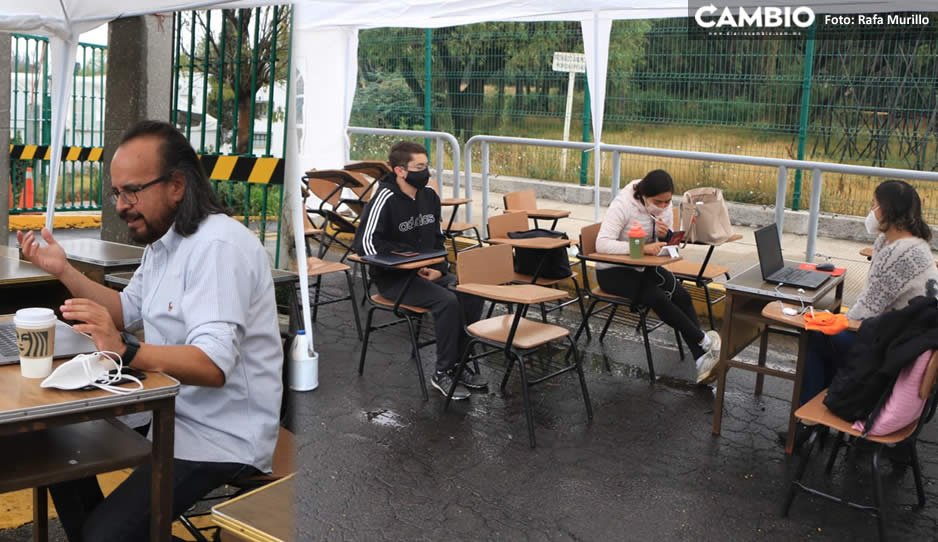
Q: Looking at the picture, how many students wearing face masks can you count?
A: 3